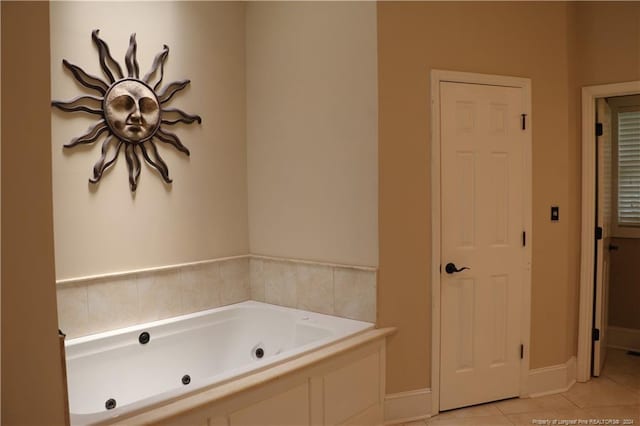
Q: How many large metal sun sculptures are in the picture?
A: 1